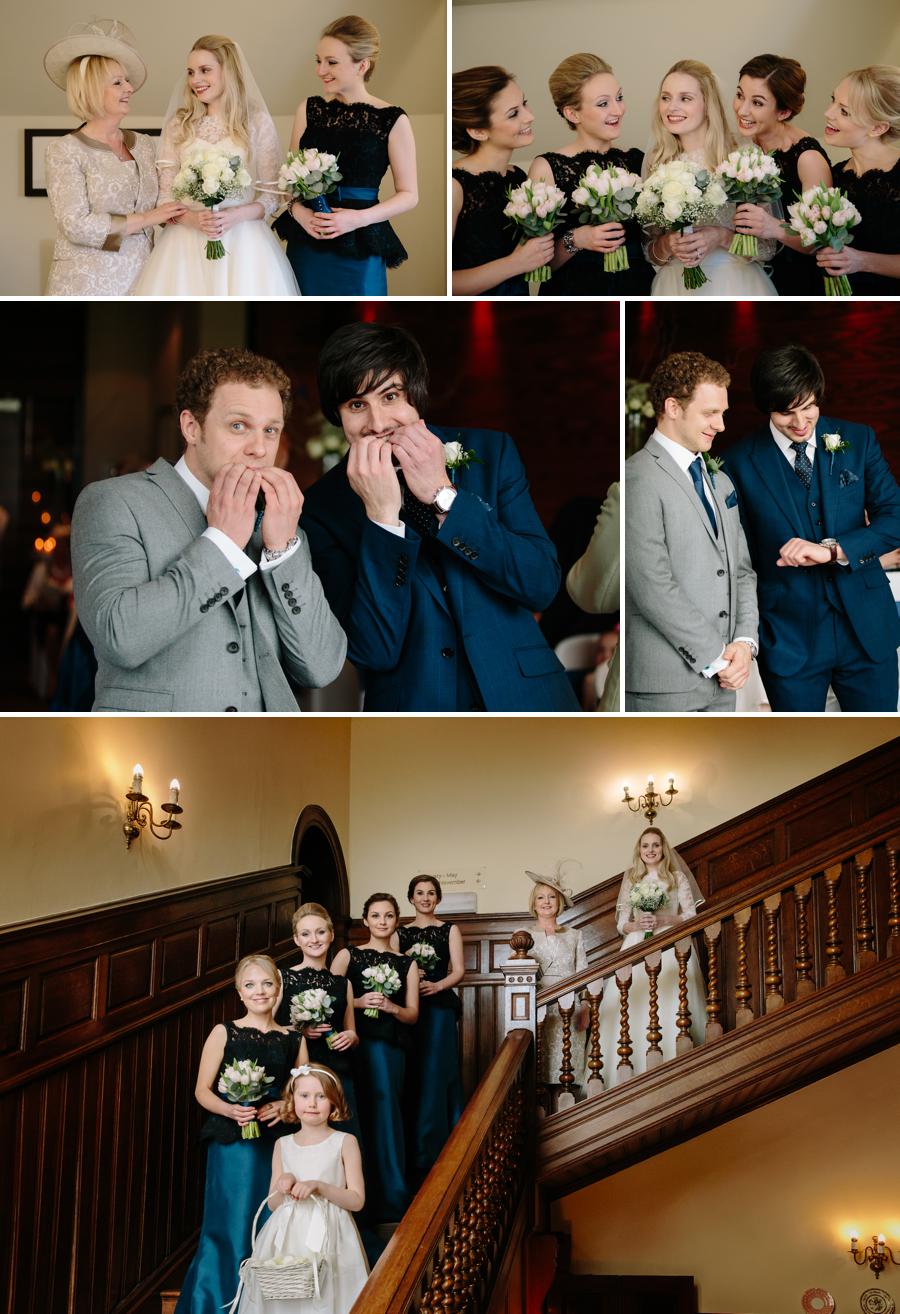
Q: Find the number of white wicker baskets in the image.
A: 1